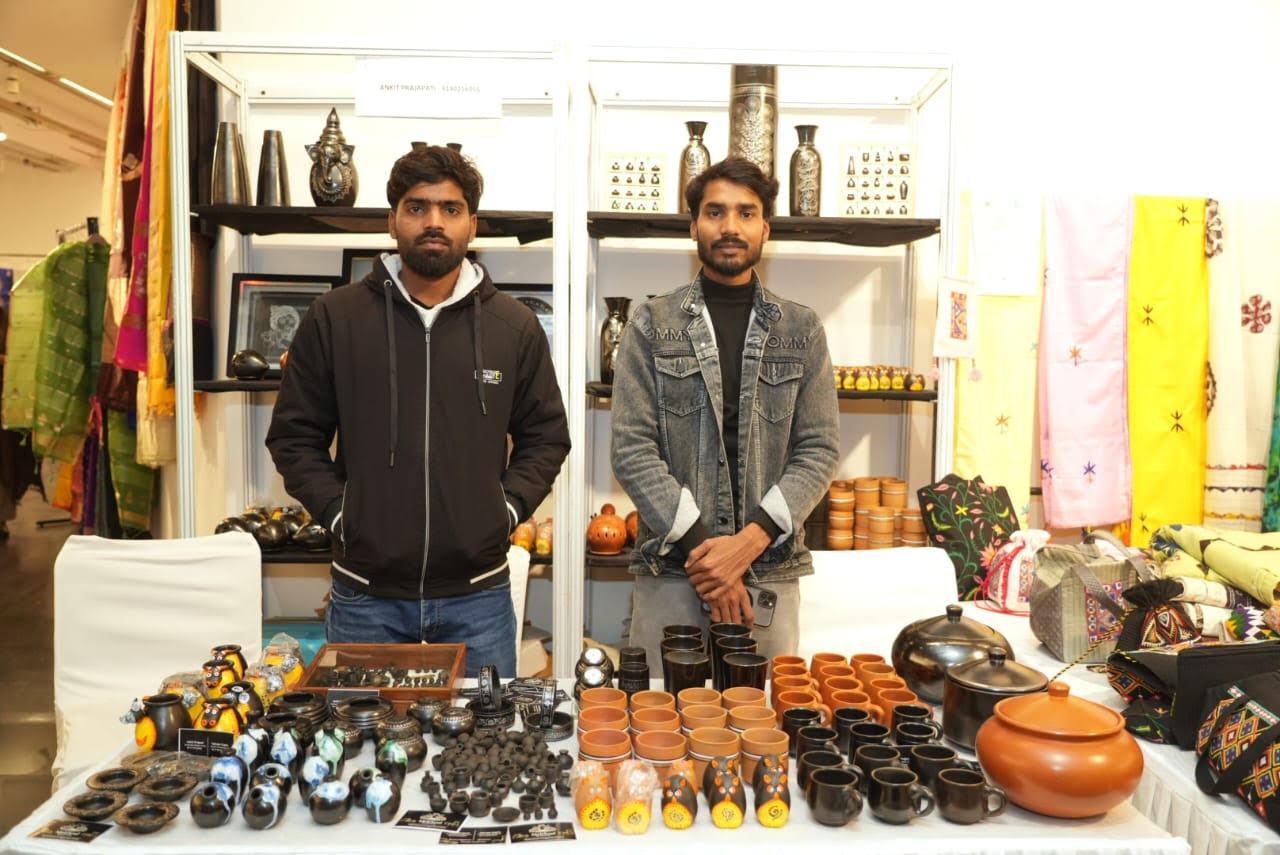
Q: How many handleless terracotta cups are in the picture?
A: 12